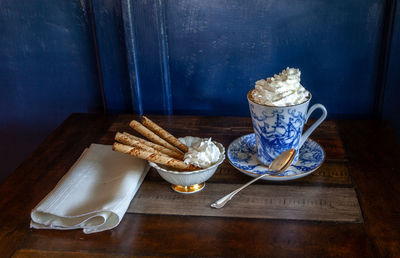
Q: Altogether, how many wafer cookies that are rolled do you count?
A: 5